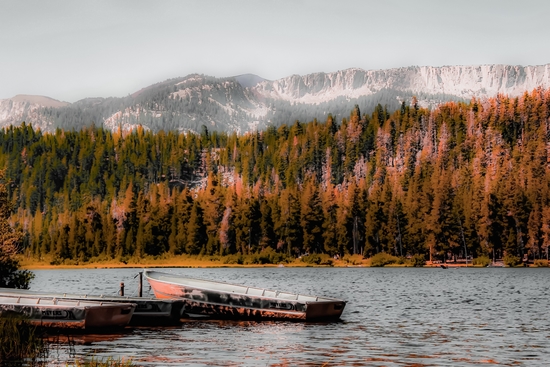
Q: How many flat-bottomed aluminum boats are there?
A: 3